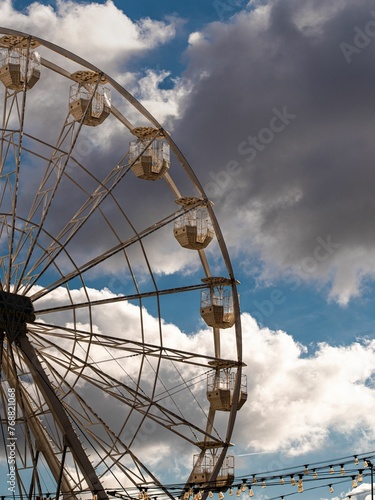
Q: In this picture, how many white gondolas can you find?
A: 7